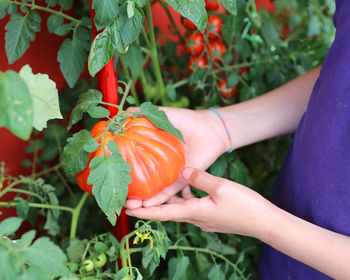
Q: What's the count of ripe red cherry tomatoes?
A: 7